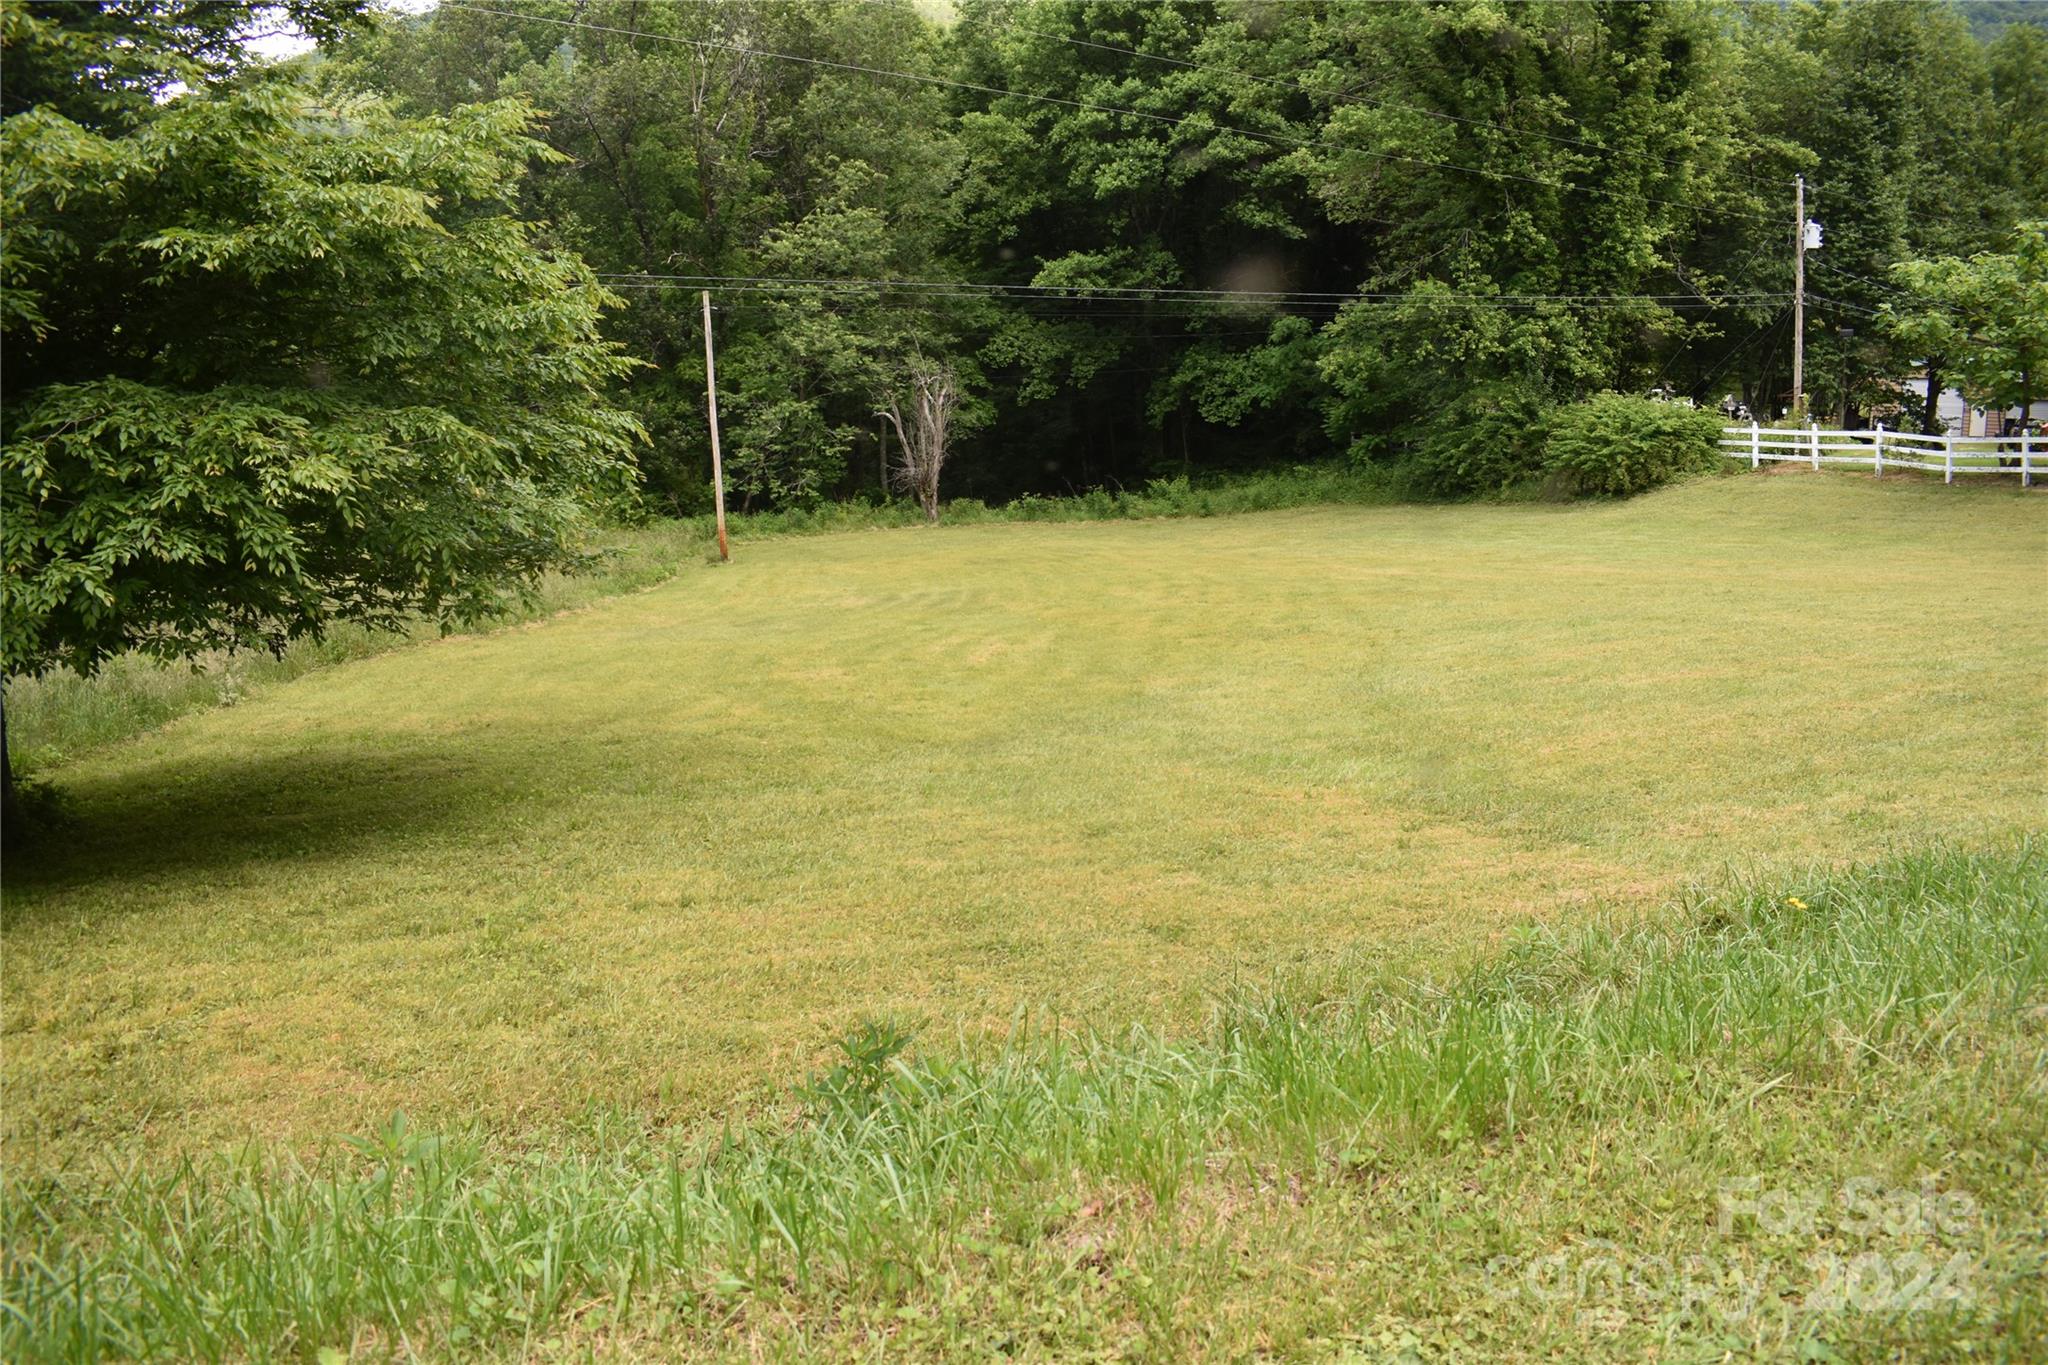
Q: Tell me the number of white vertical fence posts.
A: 5